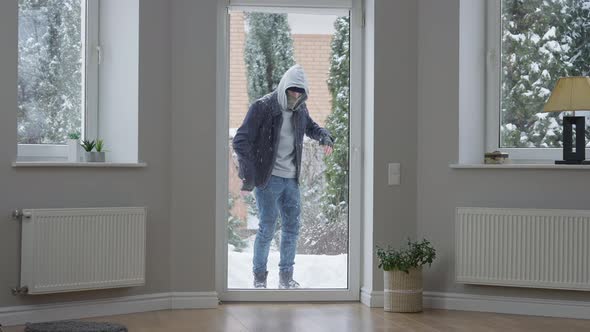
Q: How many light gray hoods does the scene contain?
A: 1